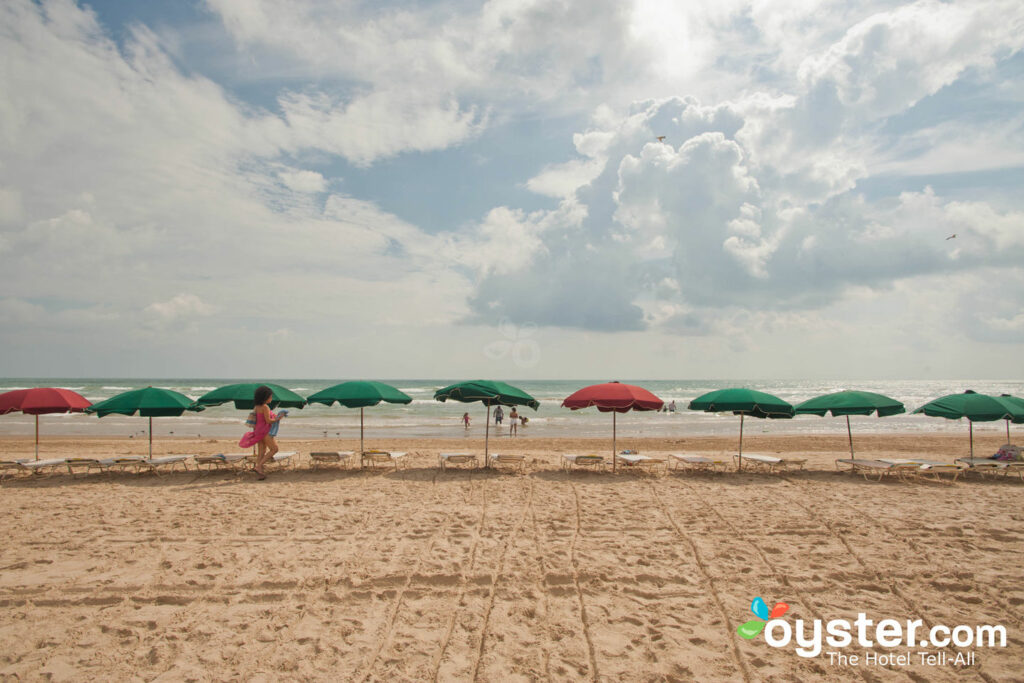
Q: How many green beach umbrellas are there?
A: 8